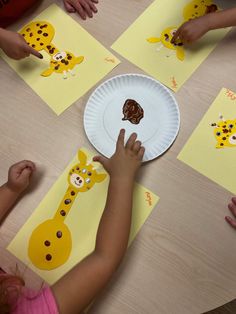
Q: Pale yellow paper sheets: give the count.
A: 4